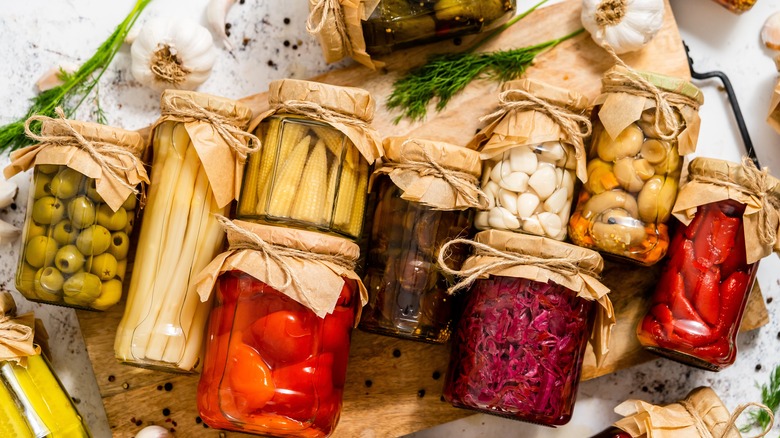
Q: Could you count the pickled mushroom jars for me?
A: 1